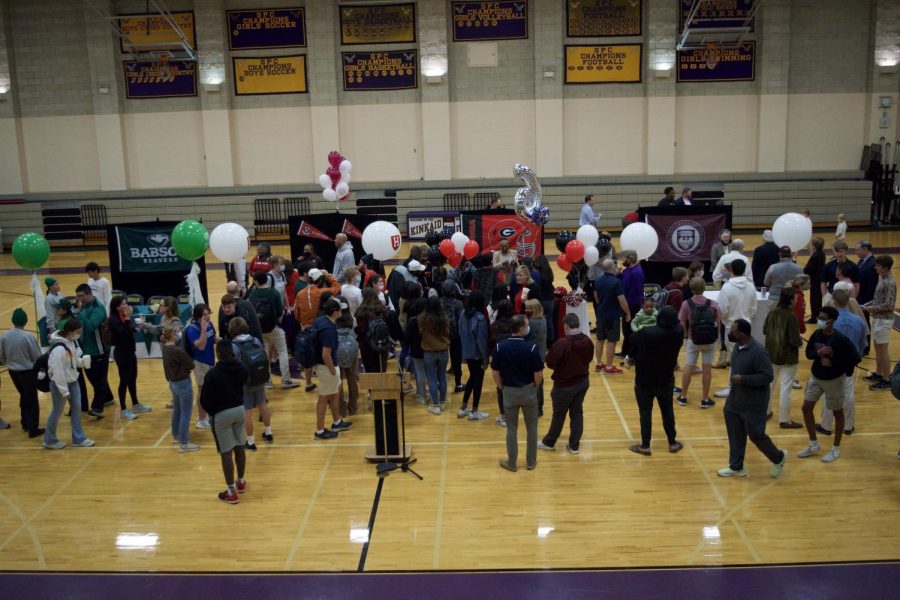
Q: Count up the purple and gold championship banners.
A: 11